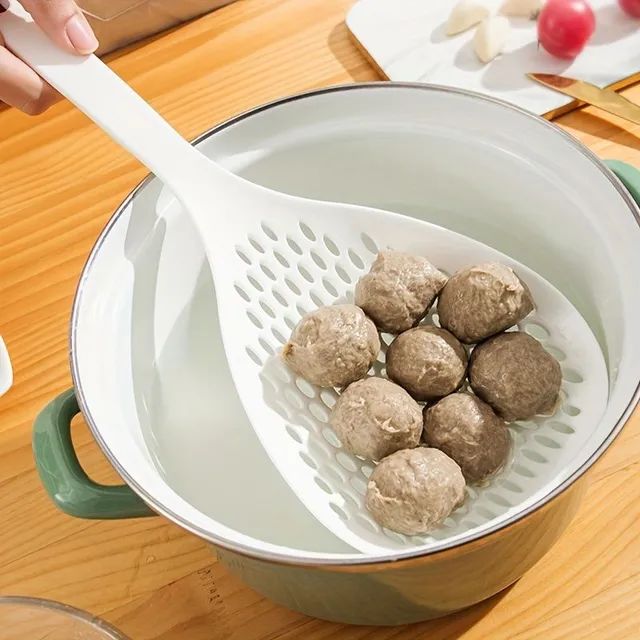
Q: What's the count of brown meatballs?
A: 8